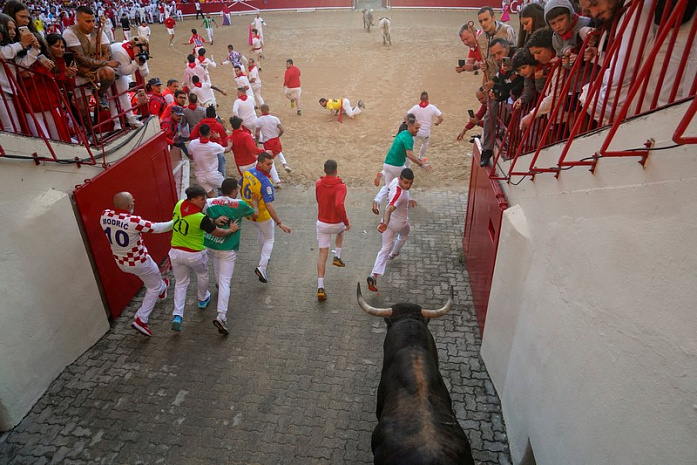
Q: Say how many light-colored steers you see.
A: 2